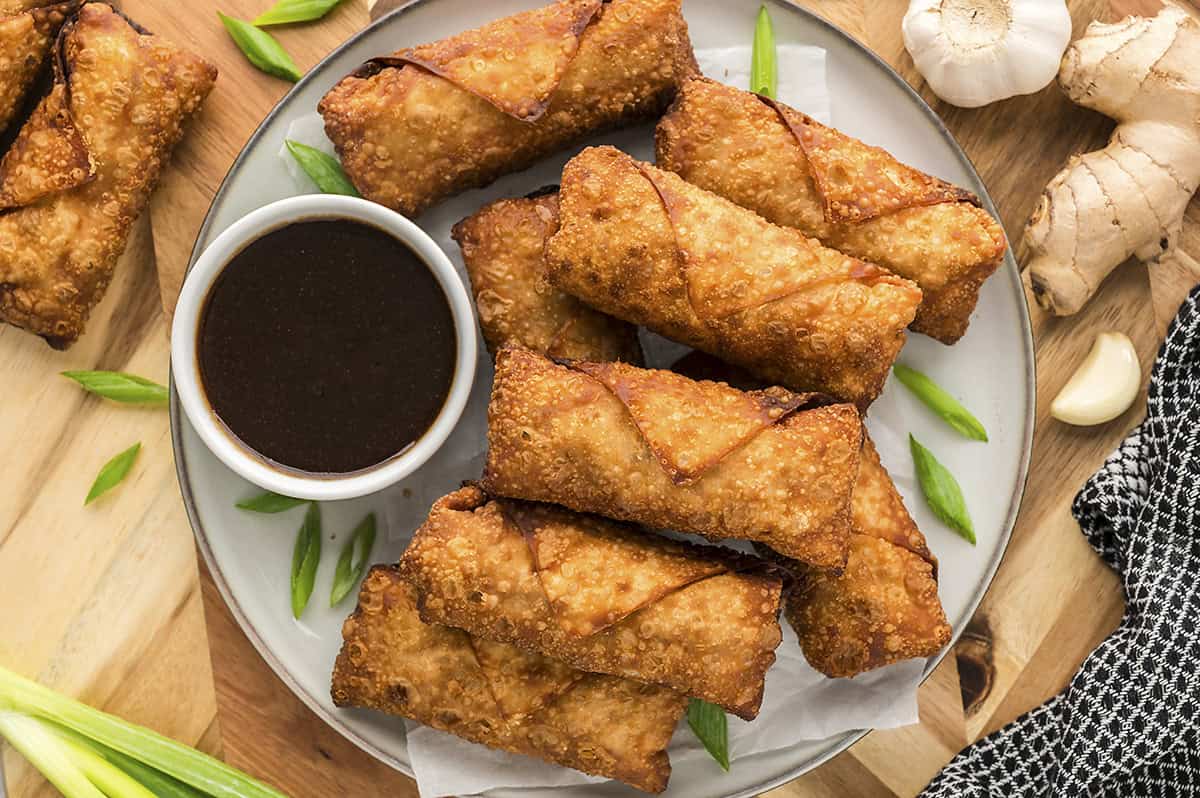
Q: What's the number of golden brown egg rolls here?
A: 10